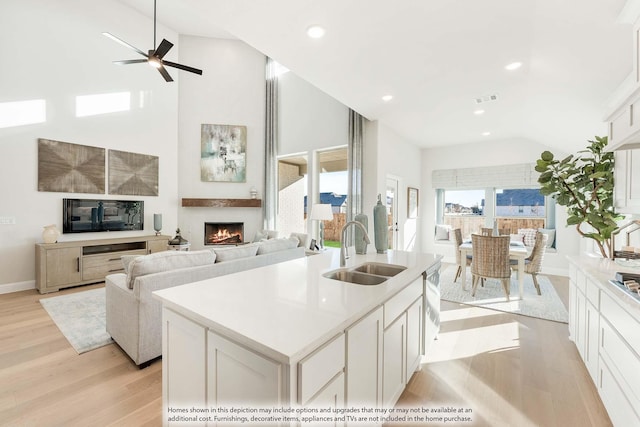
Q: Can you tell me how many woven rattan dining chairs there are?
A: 4